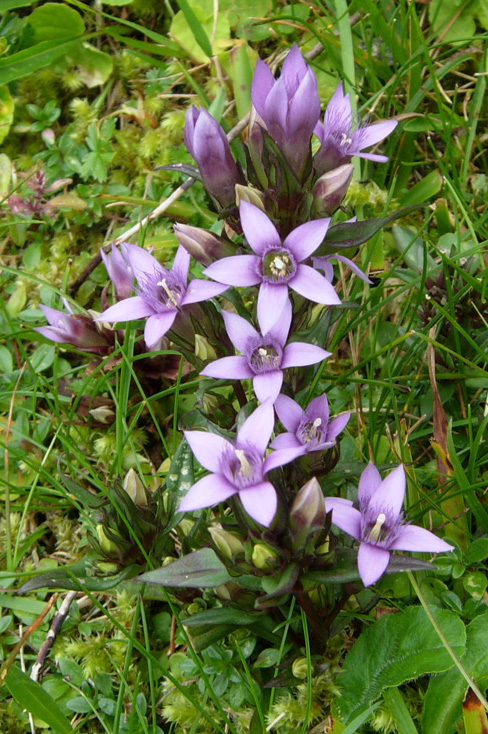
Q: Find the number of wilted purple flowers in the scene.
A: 0